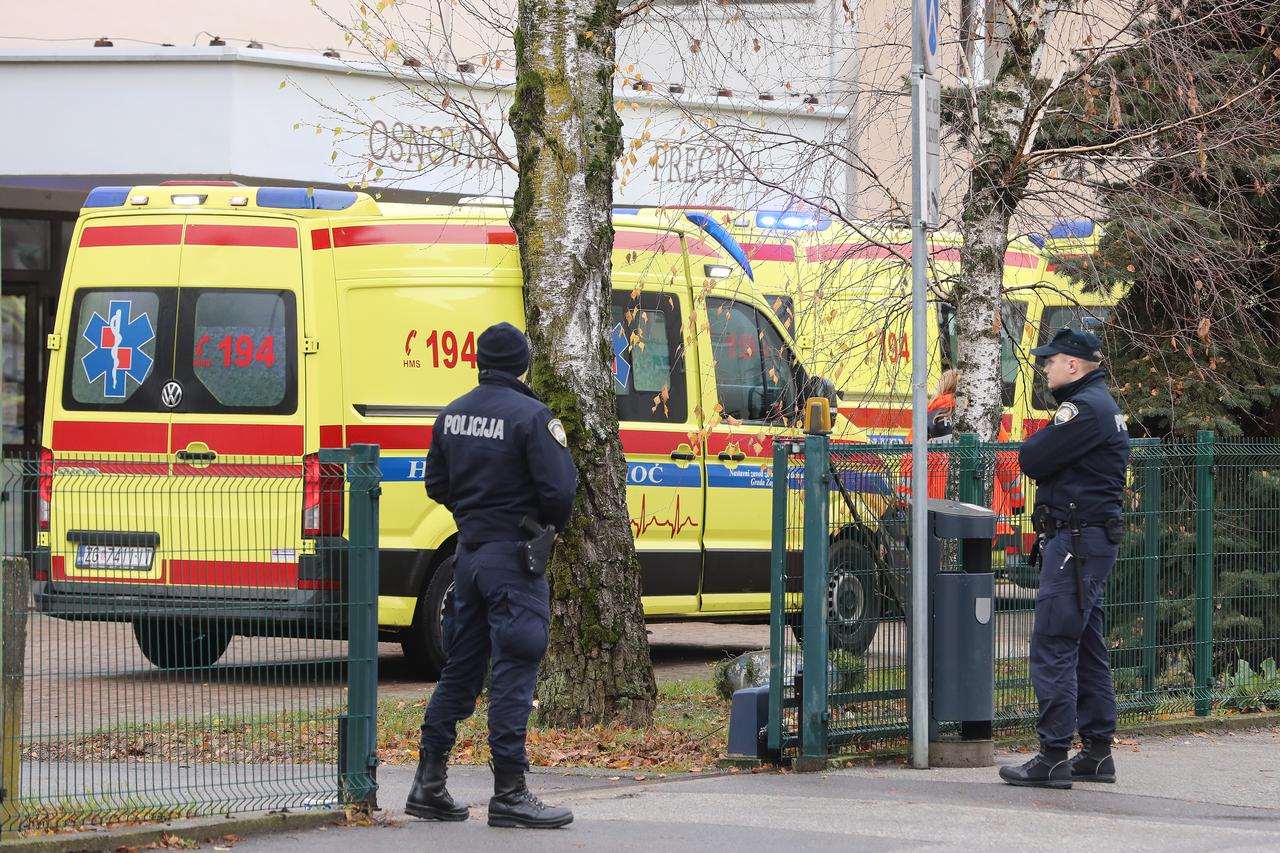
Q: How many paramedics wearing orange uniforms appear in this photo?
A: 2